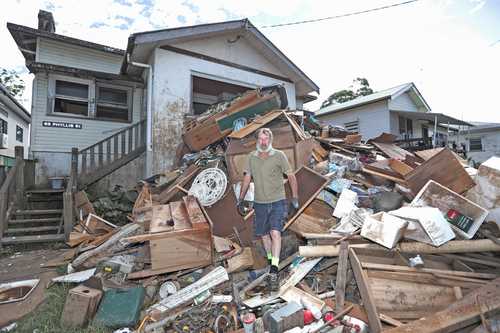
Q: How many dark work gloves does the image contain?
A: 2